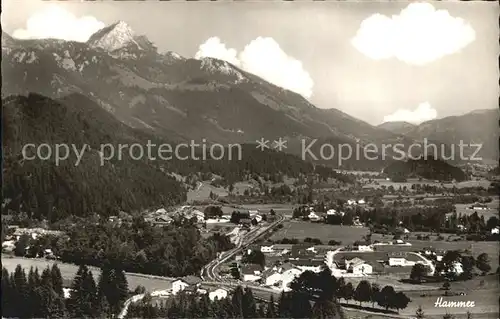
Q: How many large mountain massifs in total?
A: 1